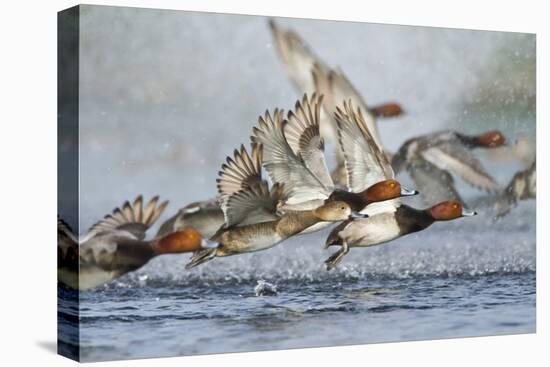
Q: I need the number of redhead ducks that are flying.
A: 5